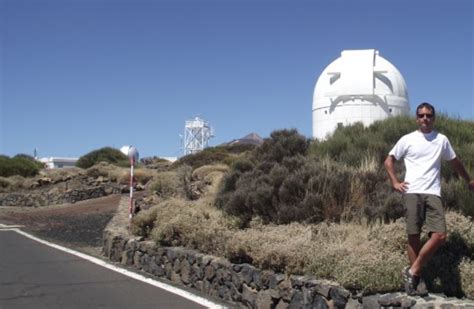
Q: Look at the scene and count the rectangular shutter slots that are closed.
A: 1